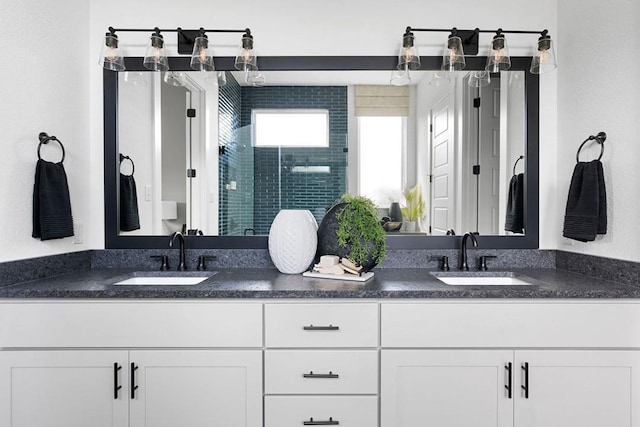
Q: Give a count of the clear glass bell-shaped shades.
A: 8